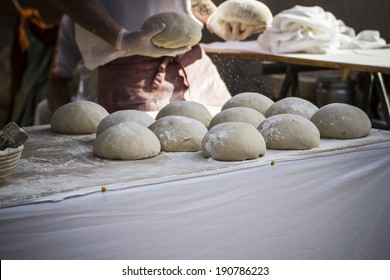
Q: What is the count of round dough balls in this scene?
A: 13